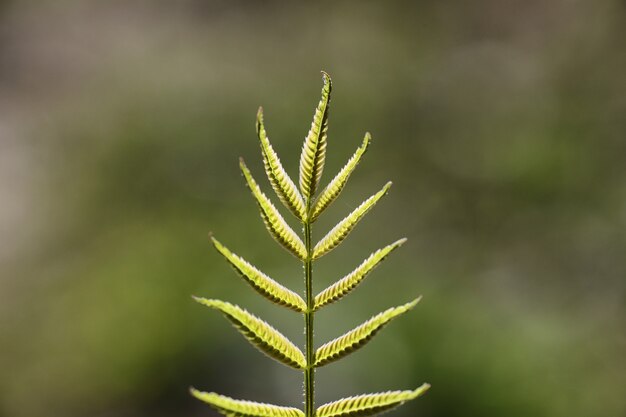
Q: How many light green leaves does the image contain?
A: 11